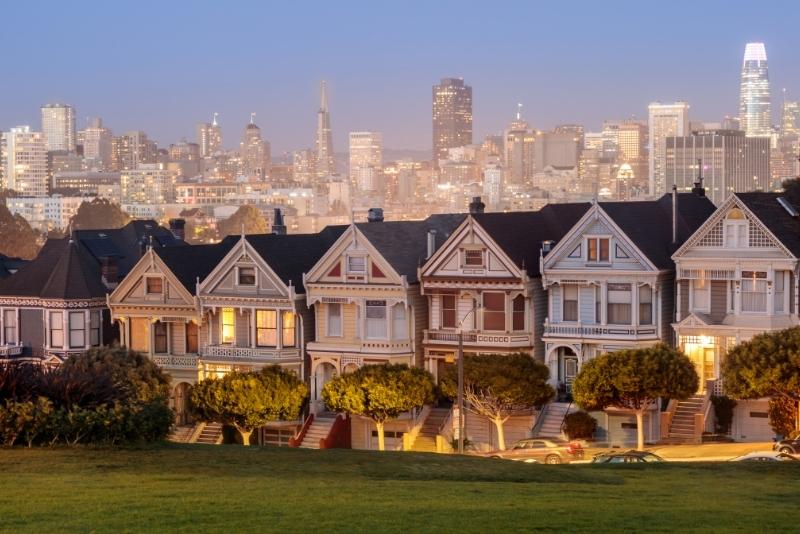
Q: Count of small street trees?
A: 5